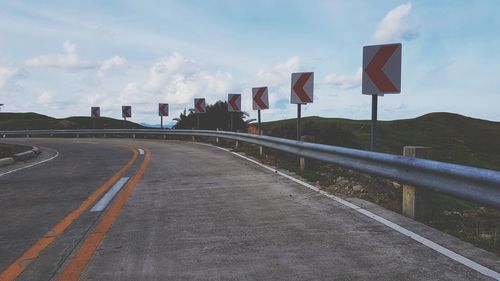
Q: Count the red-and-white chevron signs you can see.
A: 8